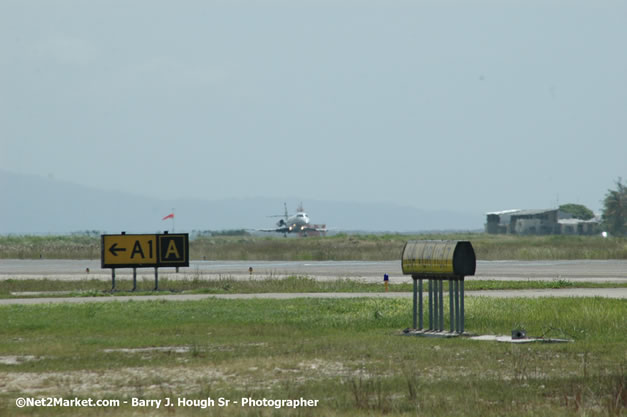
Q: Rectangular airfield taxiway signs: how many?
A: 1